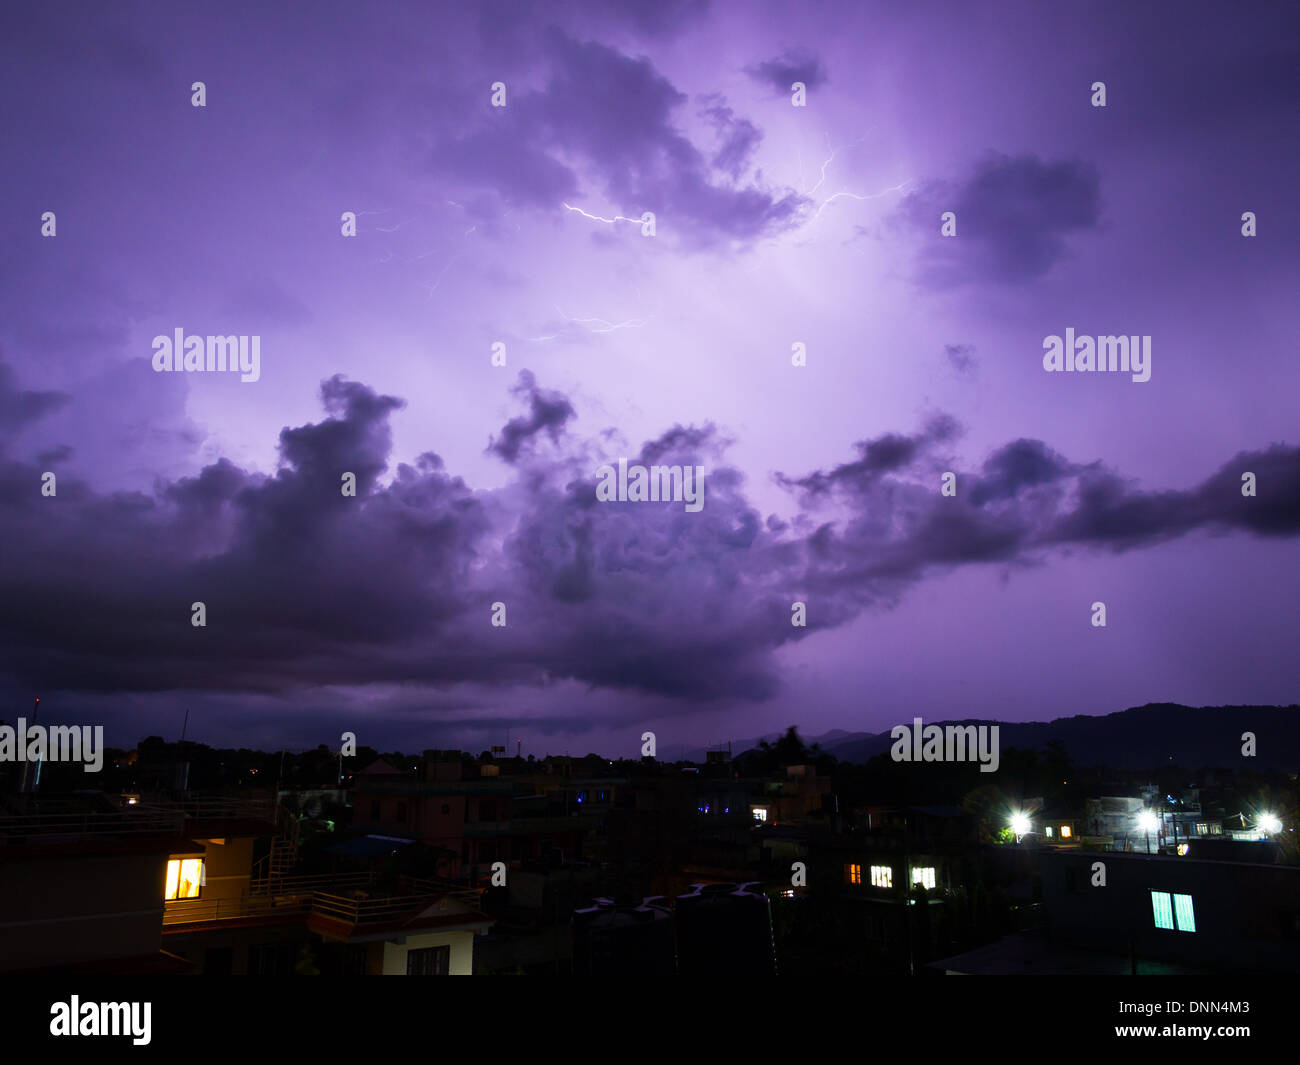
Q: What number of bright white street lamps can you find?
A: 3